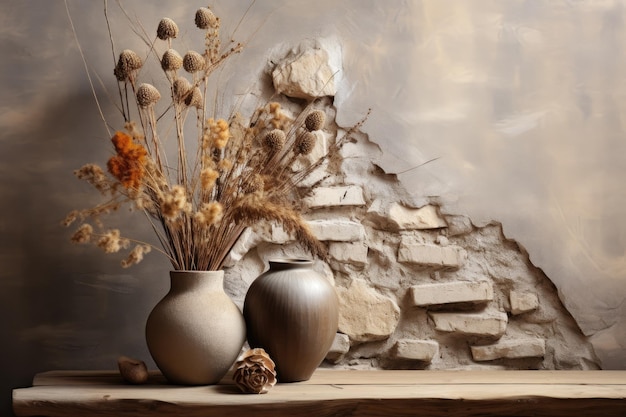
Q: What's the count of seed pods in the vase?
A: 12